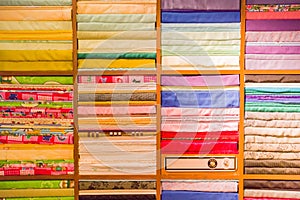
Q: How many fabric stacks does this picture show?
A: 12